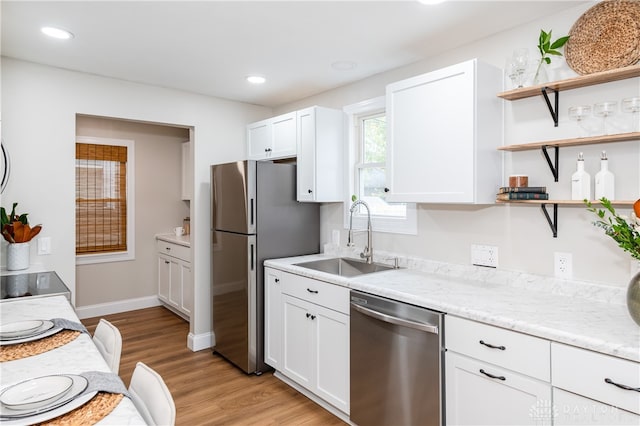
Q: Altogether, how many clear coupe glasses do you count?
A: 3